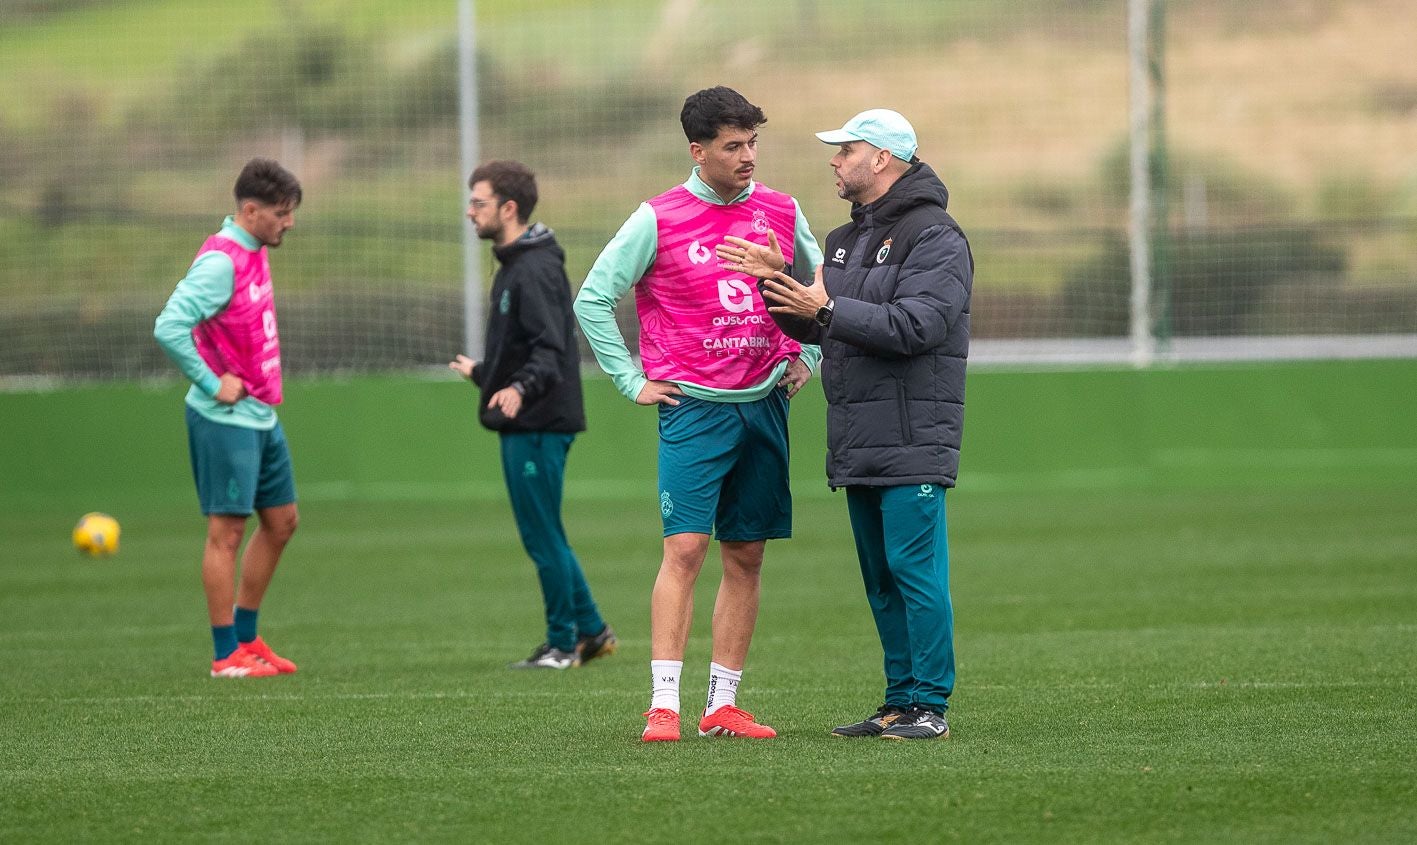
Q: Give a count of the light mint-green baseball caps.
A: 1